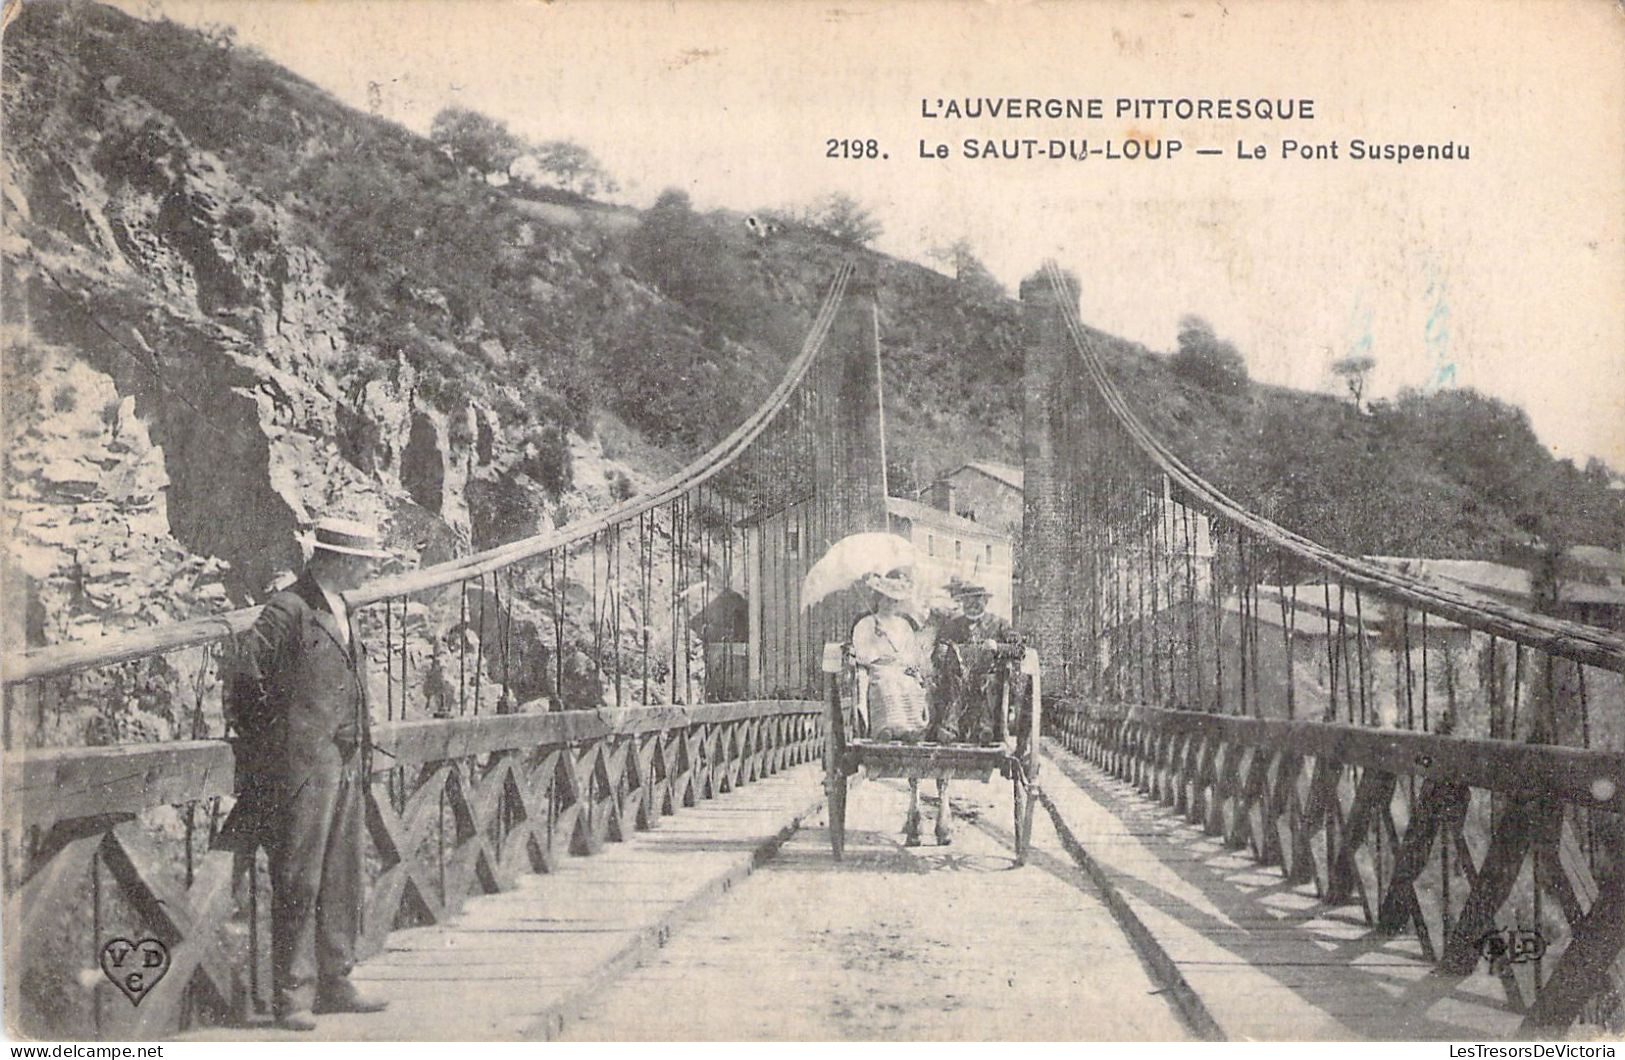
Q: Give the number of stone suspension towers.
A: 2